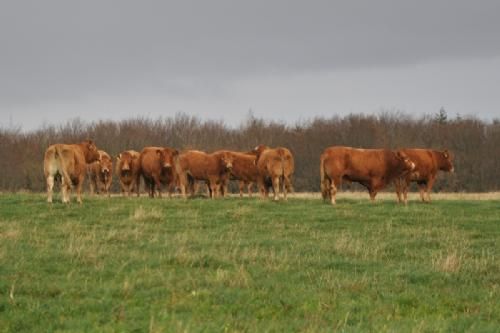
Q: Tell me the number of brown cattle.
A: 9